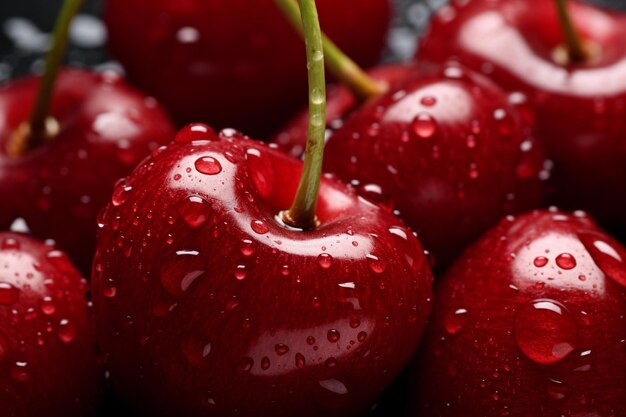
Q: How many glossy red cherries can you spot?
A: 7